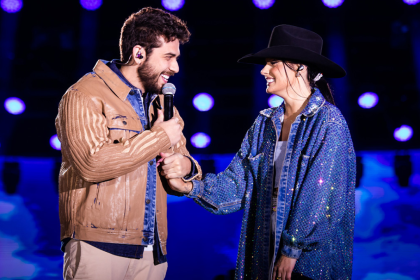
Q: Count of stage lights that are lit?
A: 13